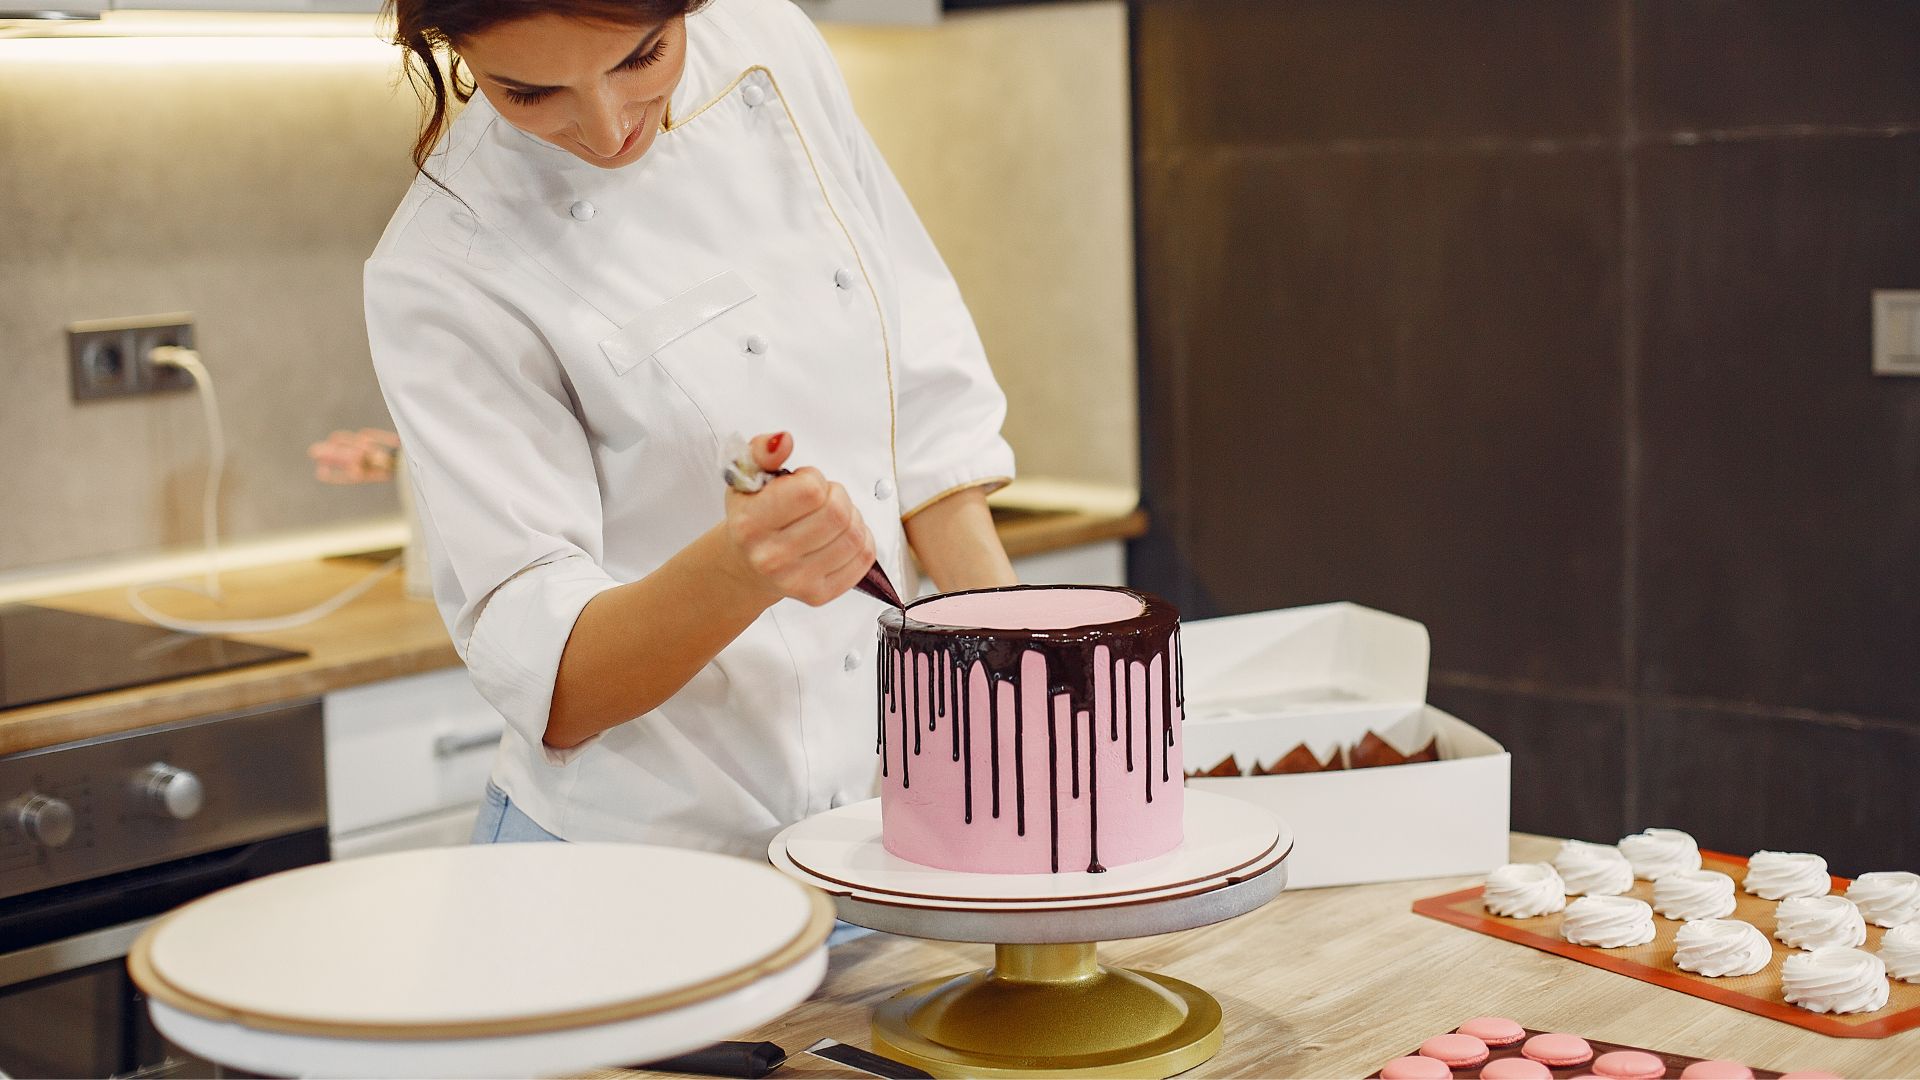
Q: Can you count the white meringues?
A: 11